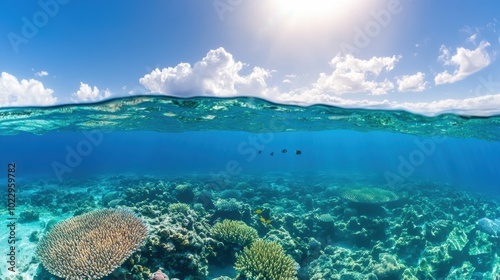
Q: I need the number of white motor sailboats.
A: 0